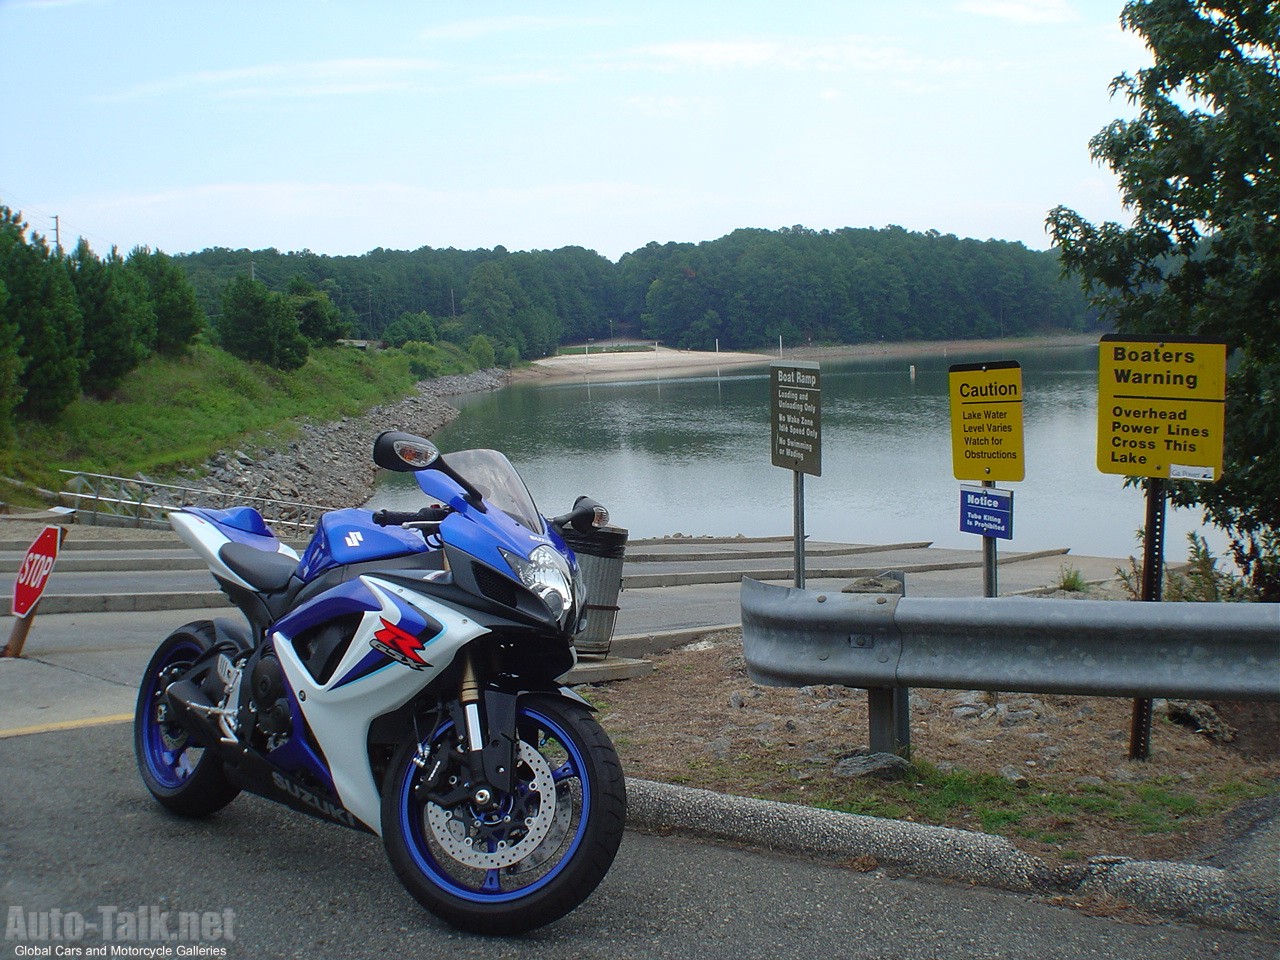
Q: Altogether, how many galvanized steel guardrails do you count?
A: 1